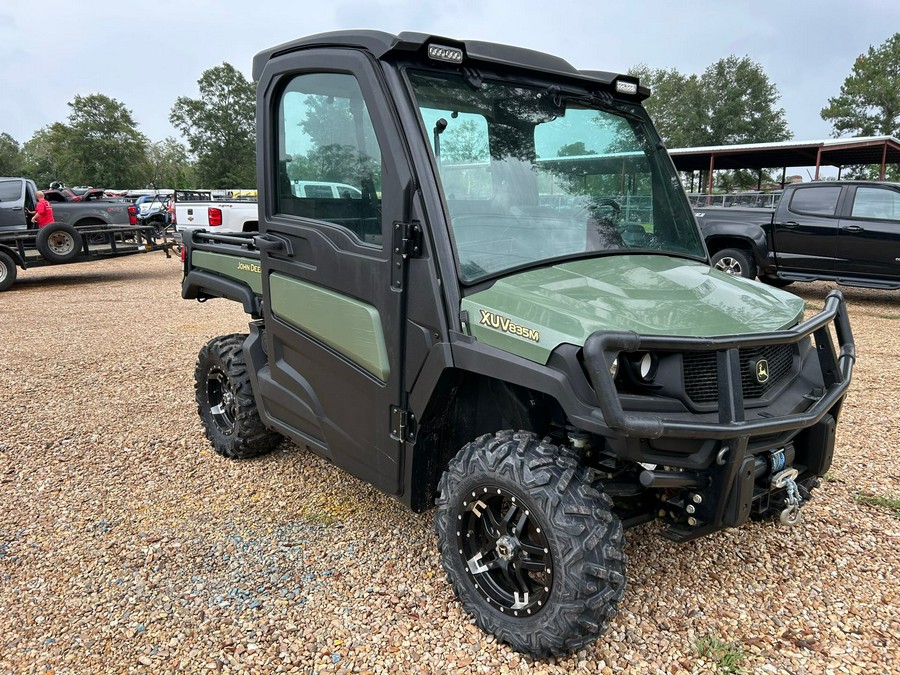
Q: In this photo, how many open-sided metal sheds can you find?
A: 1